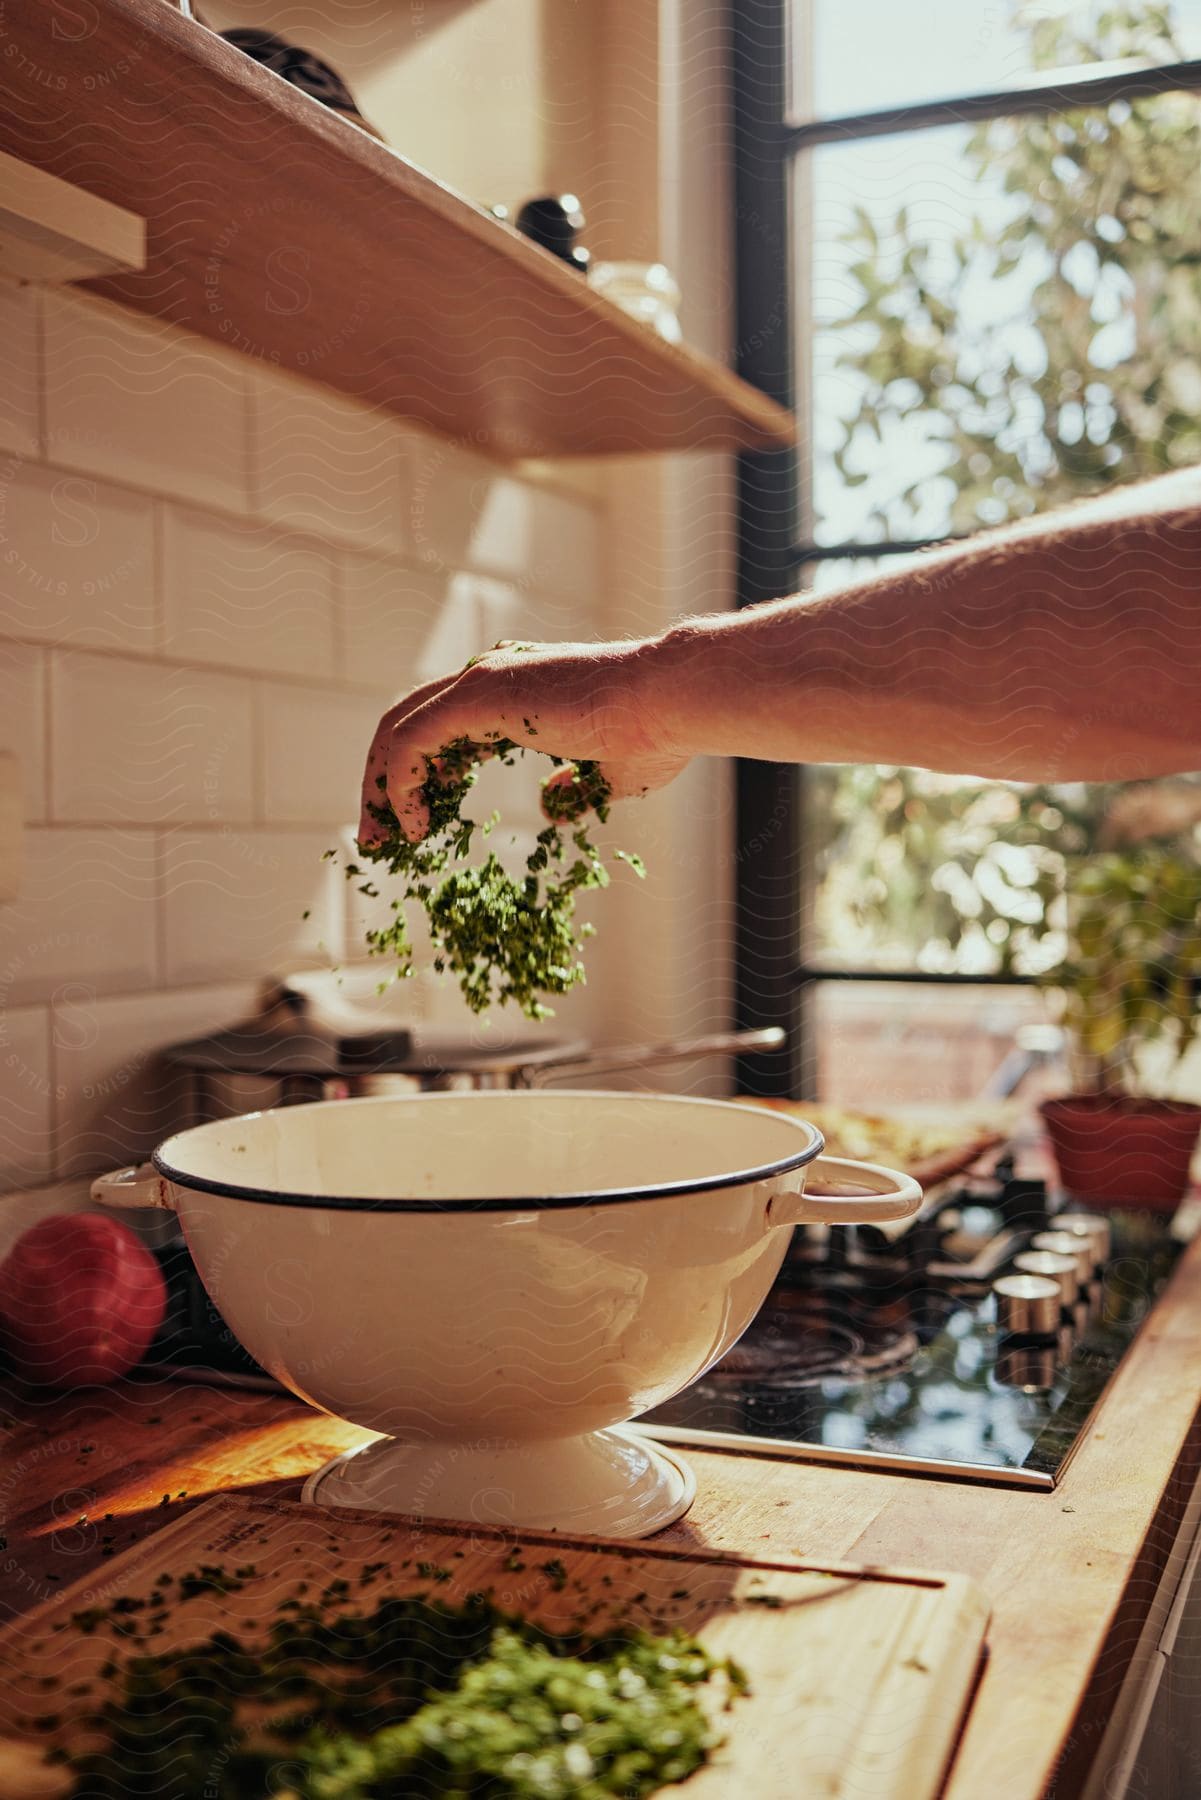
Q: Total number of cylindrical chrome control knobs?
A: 4